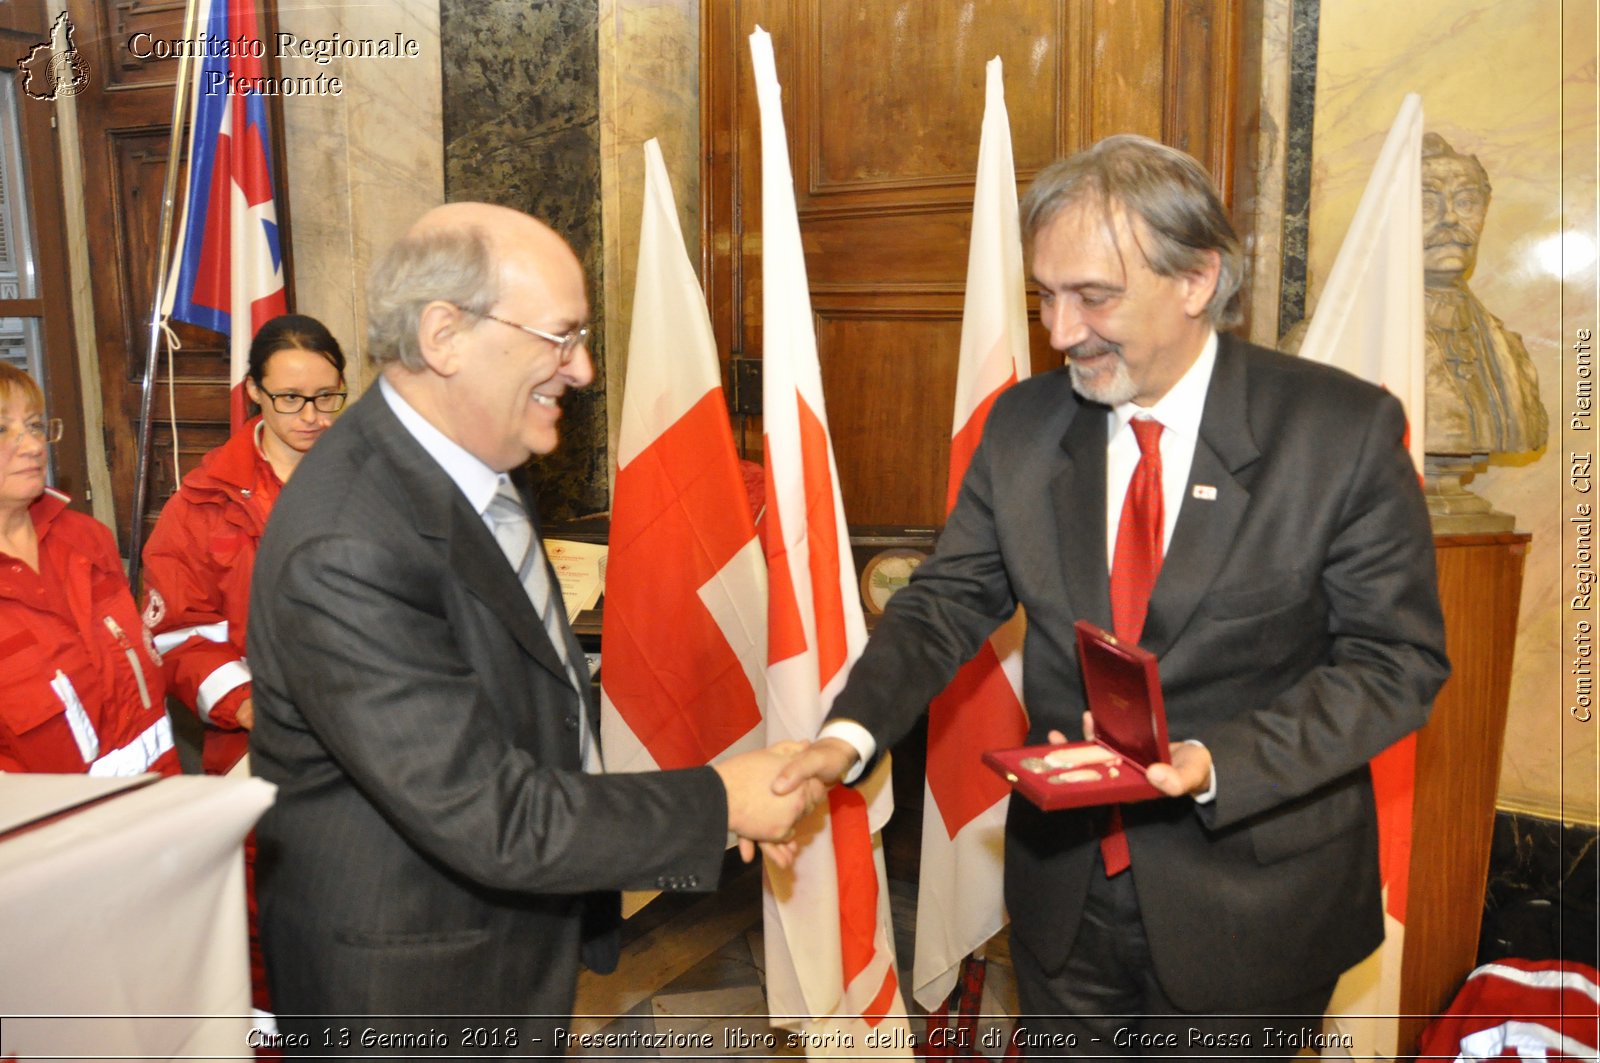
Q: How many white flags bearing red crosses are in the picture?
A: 4